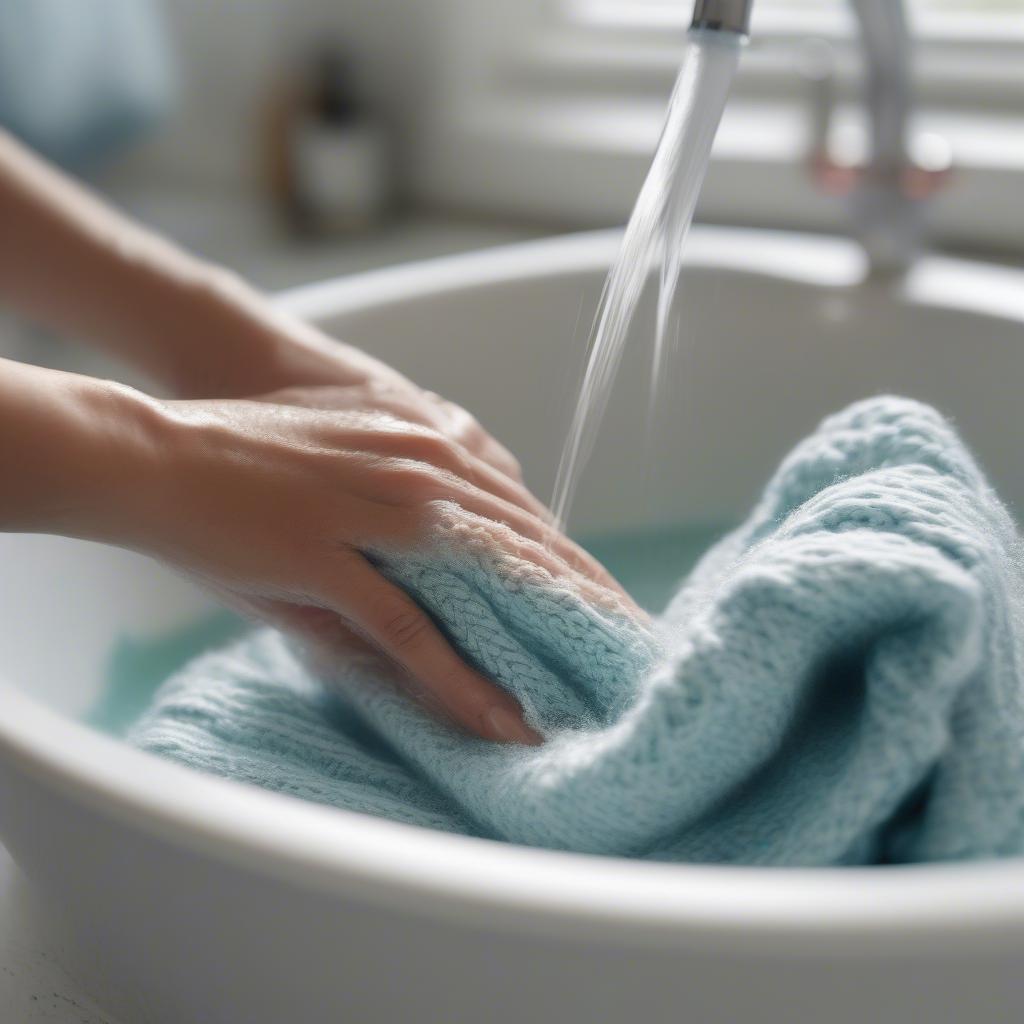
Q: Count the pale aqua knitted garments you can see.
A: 1